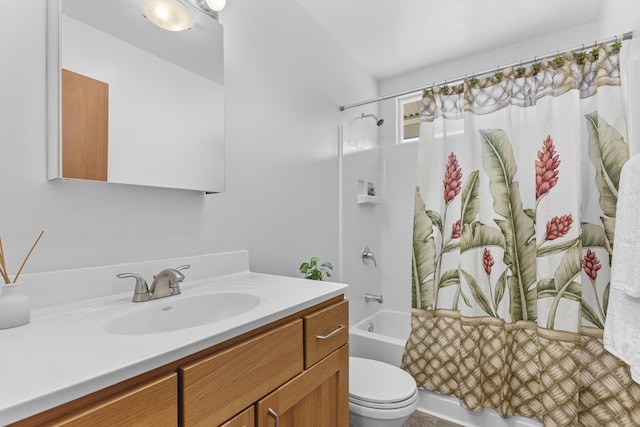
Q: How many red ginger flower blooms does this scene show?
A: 6